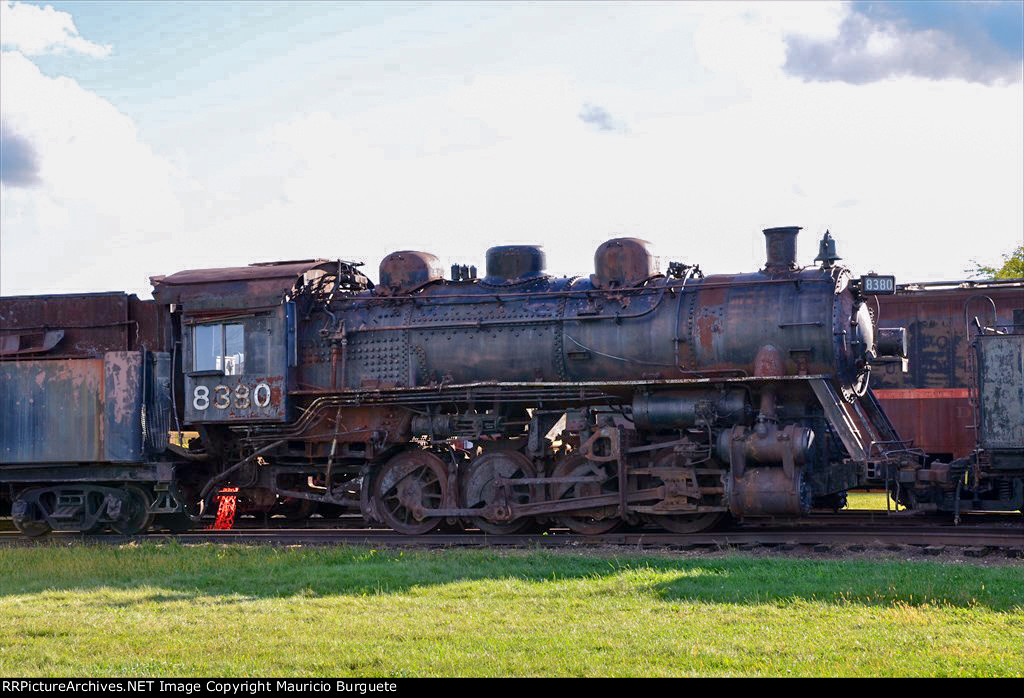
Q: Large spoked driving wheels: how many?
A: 4